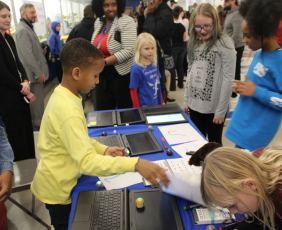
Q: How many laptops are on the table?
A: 4